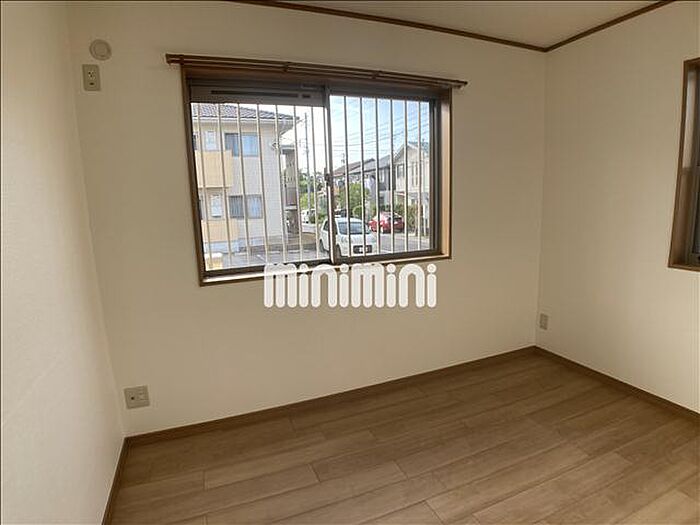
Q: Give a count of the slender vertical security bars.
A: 13